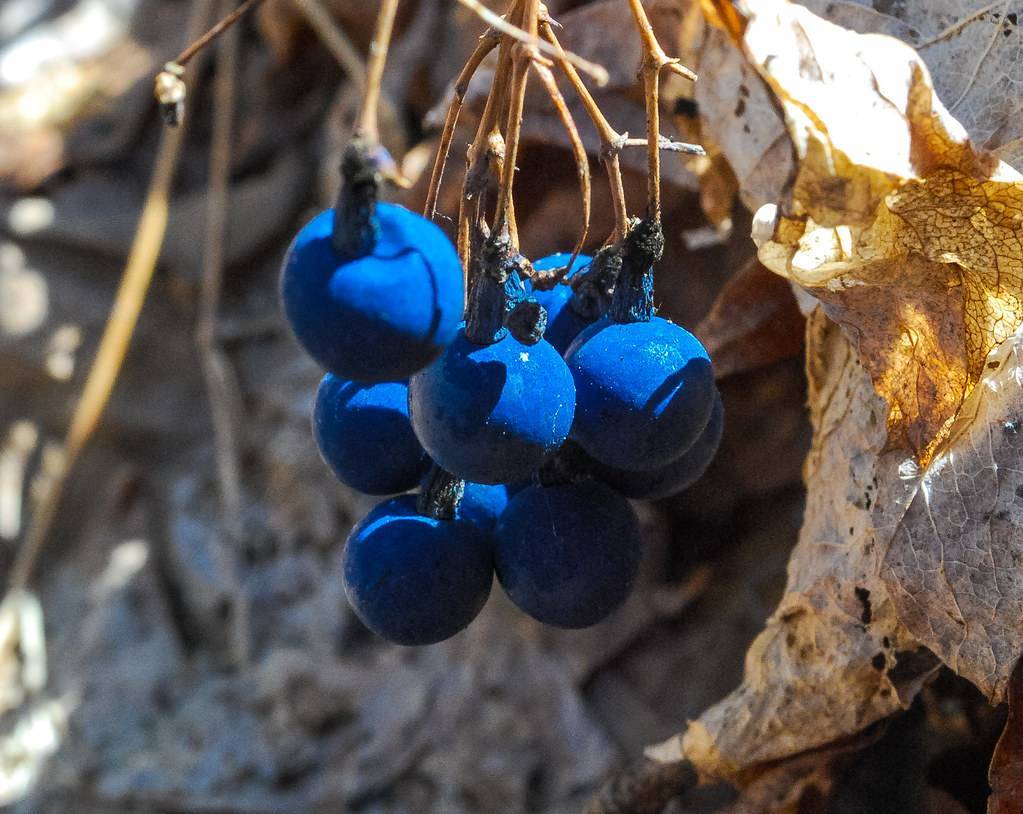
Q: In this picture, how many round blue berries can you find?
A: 9